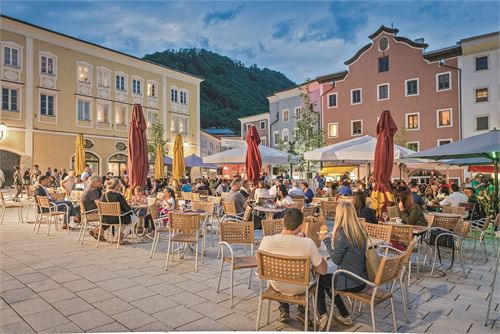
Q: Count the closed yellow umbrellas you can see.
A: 3